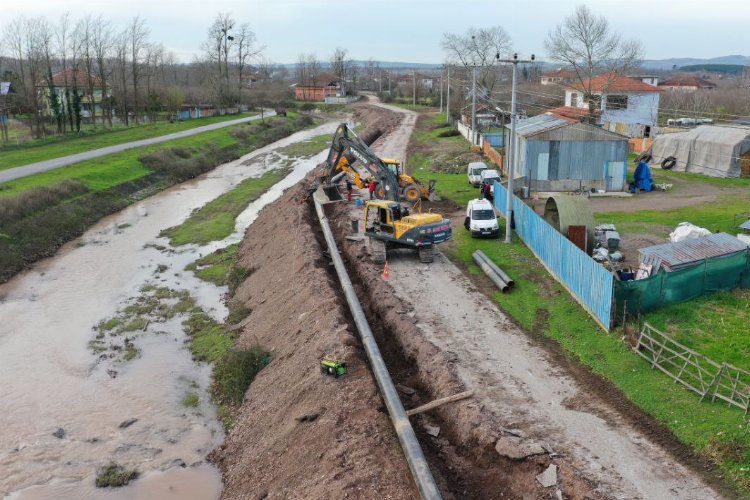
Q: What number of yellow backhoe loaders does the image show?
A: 1